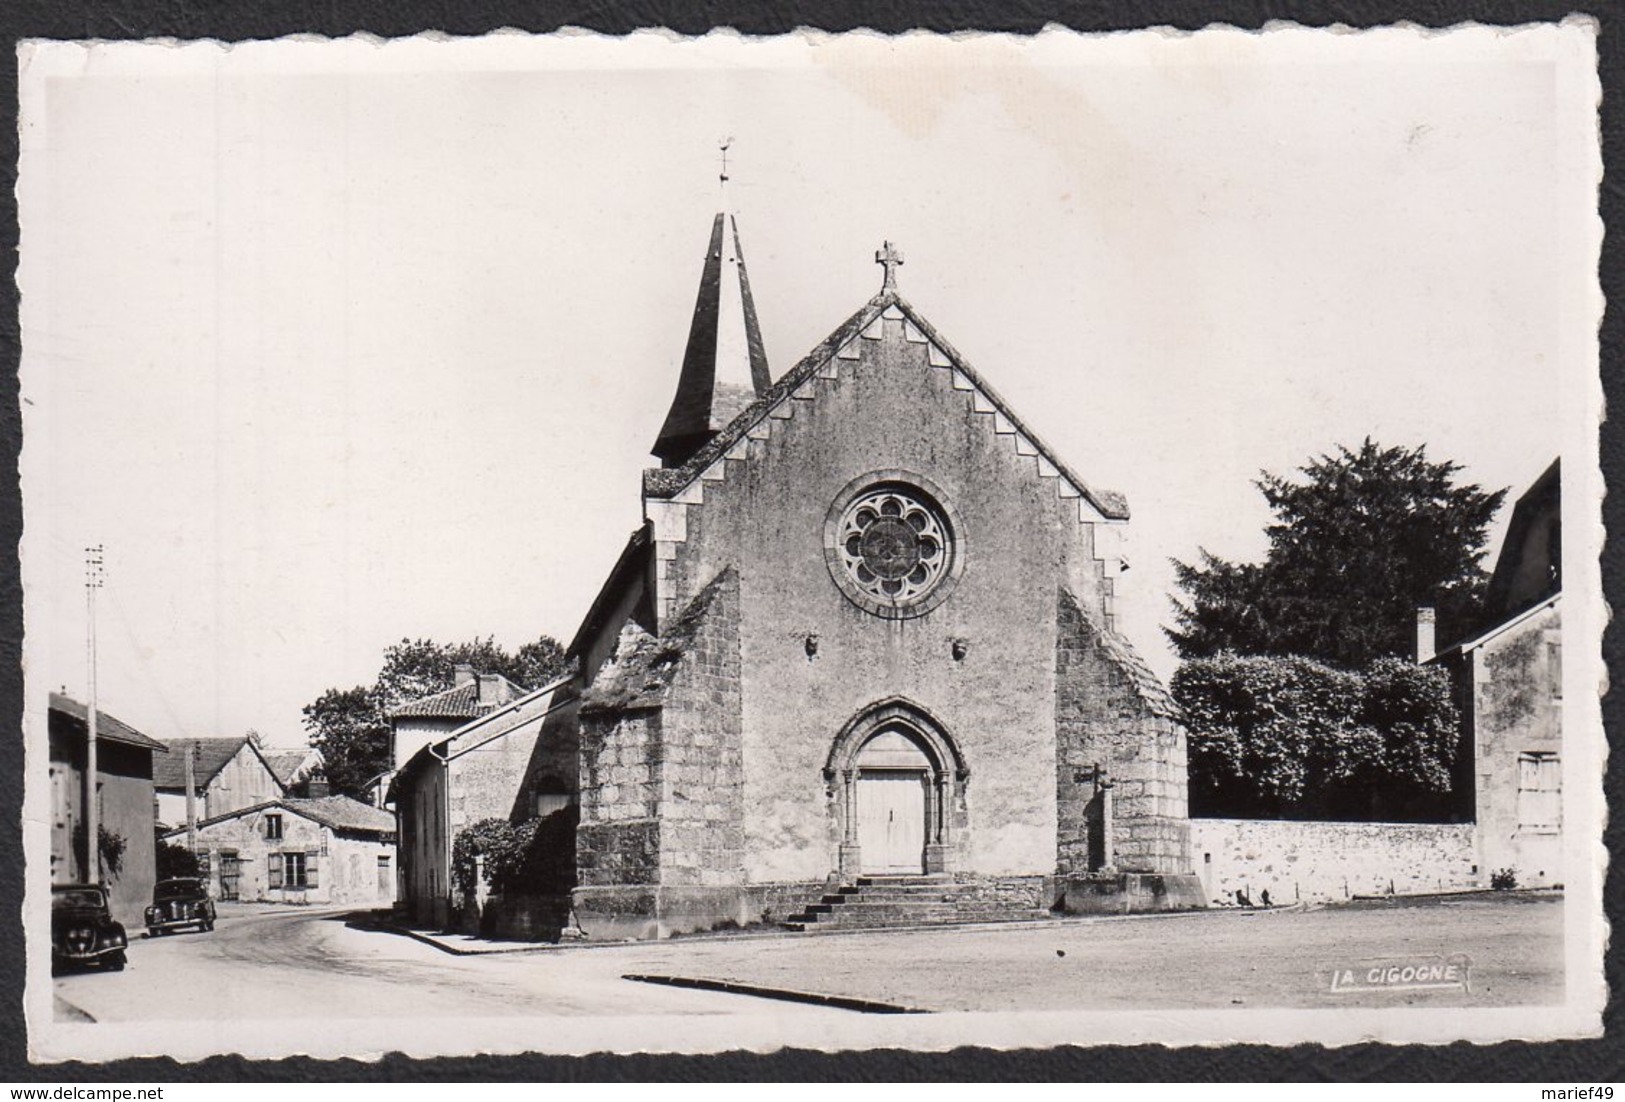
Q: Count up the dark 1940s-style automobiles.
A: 2